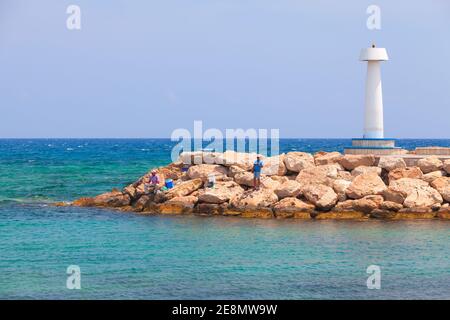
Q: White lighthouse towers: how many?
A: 1